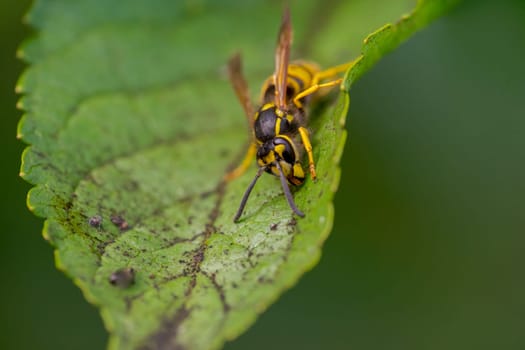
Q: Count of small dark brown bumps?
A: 3